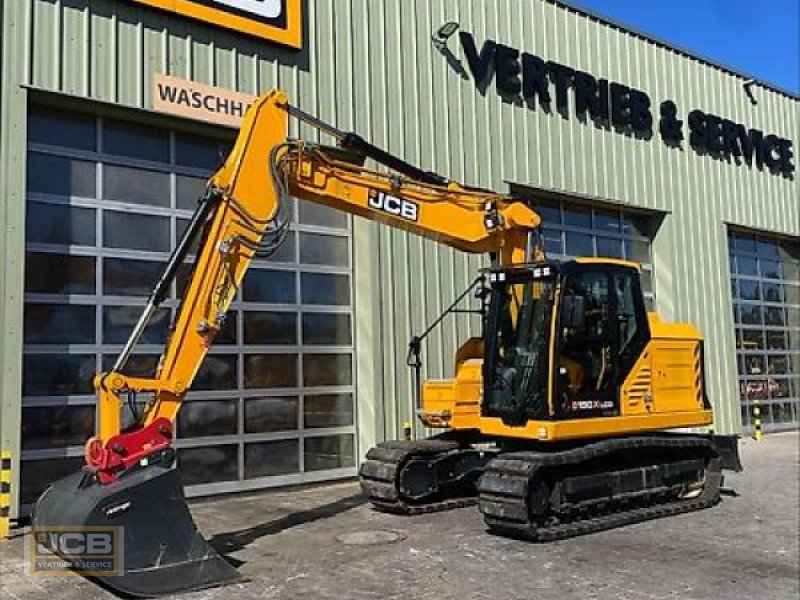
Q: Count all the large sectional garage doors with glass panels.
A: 3